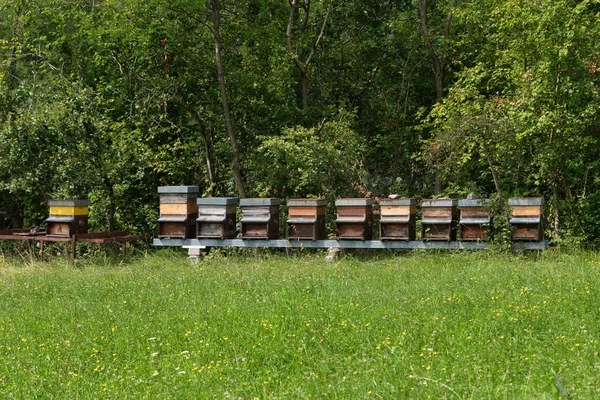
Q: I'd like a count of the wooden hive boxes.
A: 10